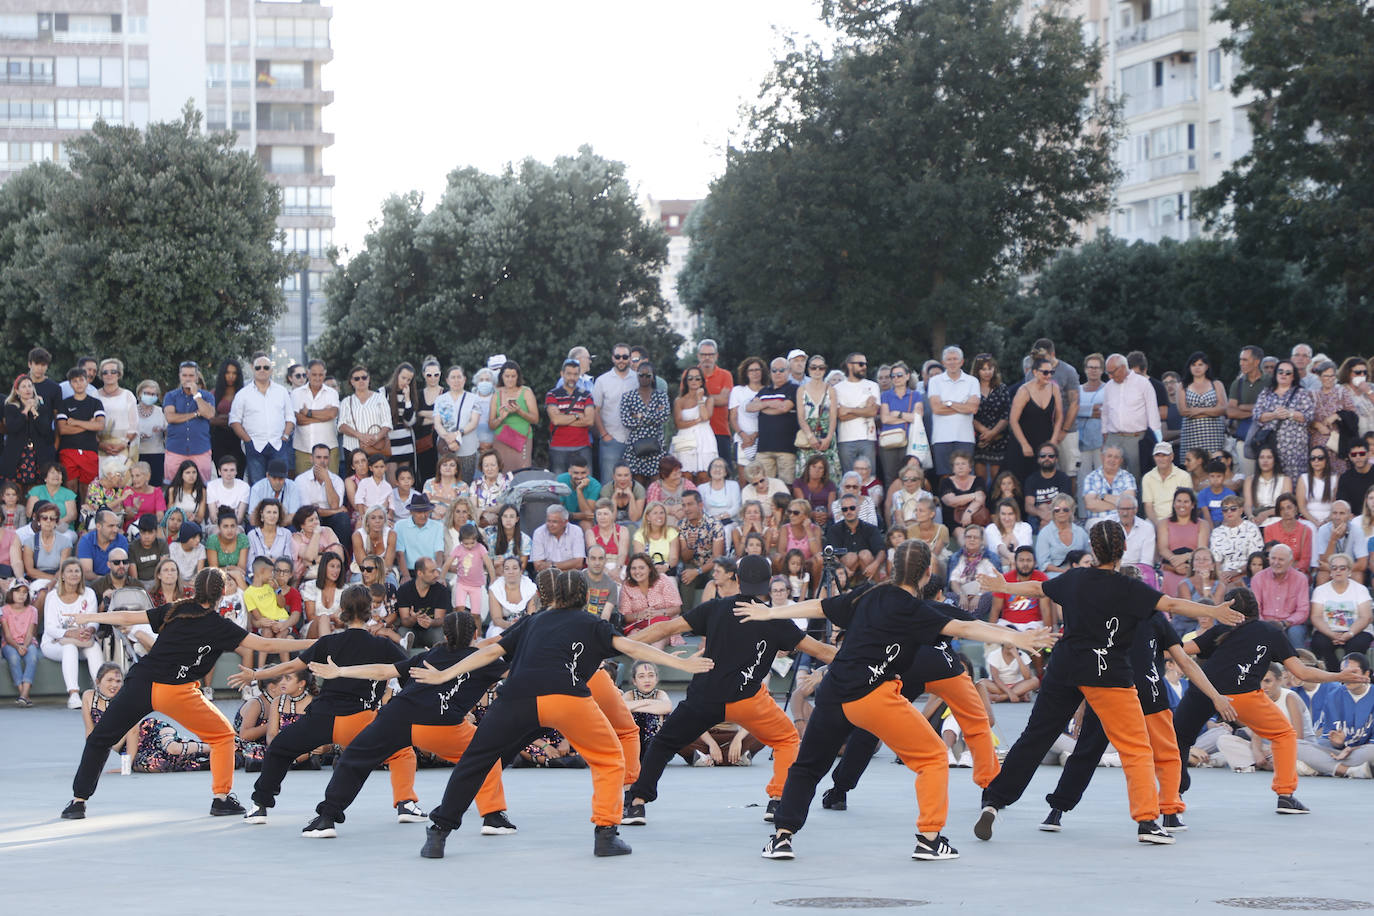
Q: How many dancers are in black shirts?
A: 11